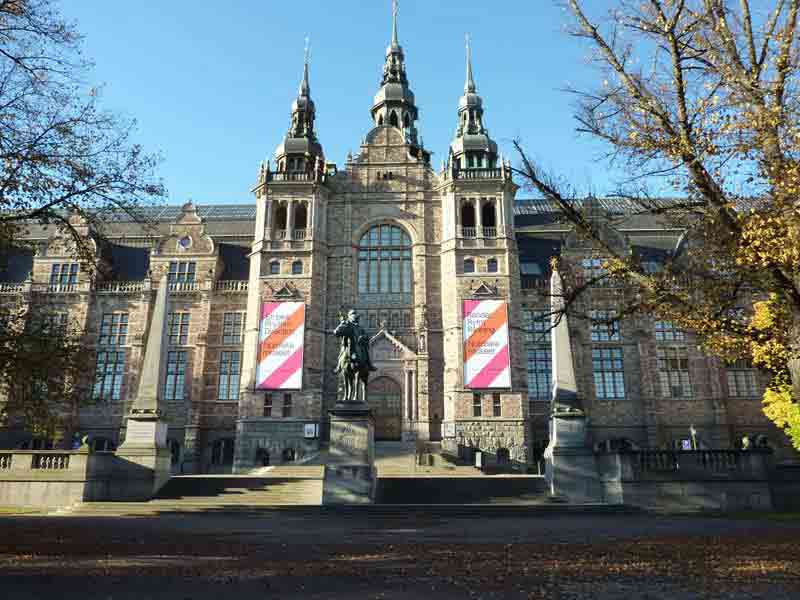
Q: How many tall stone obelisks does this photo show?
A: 2